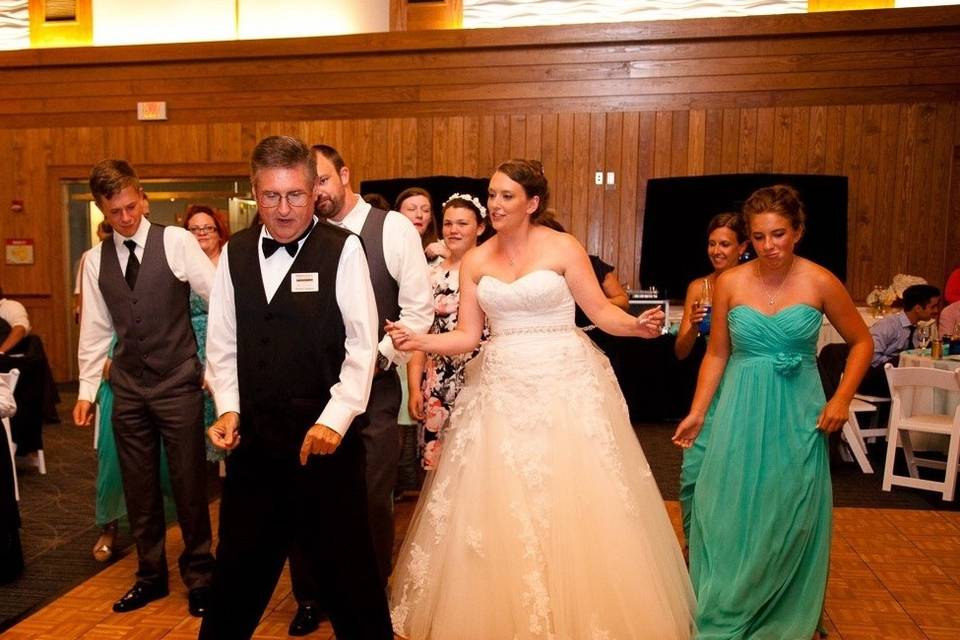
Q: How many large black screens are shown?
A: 2